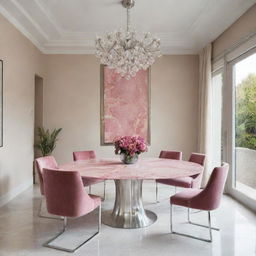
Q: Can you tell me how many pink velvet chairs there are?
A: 6